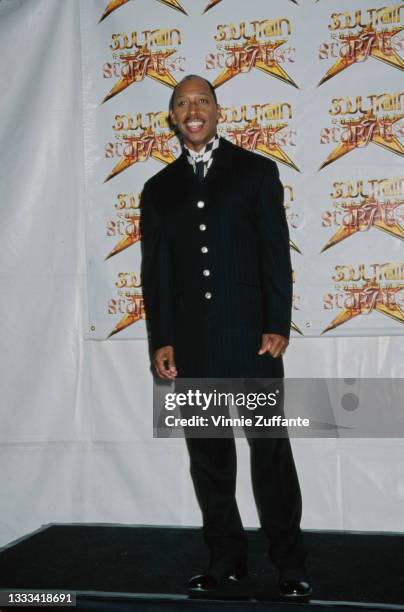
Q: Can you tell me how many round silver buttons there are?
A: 5